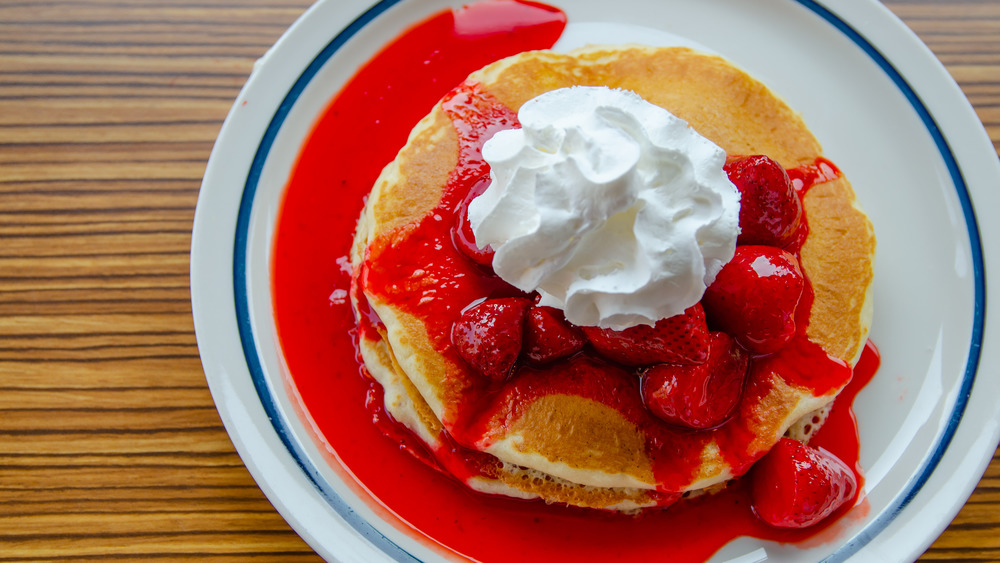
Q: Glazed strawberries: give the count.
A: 8